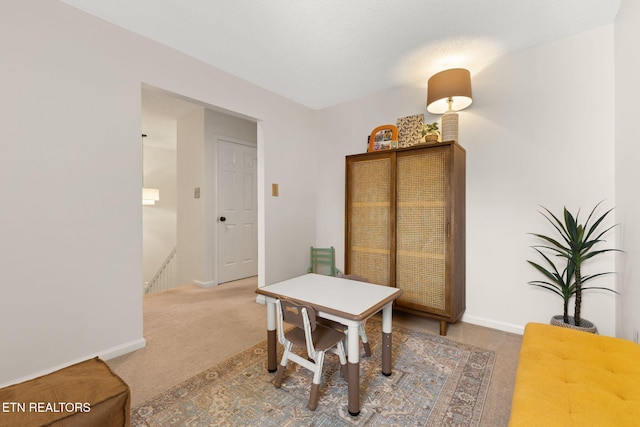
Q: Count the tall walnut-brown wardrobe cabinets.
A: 1